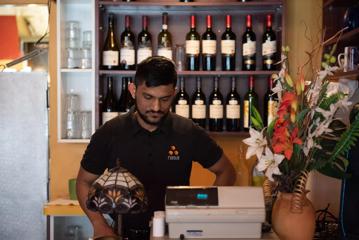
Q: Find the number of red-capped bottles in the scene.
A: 9